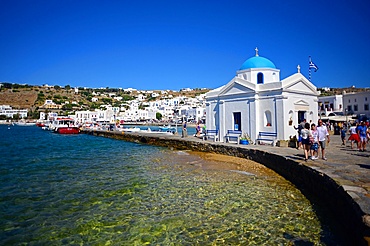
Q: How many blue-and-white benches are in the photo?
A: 3